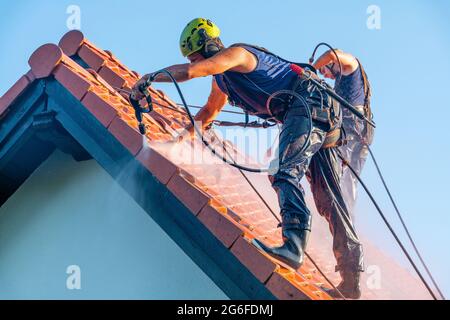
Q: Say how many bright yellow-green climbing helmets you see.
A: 1